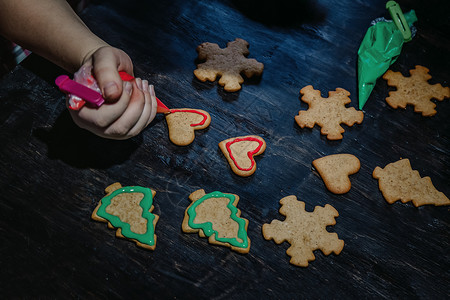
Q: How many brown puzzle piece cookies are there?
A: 4